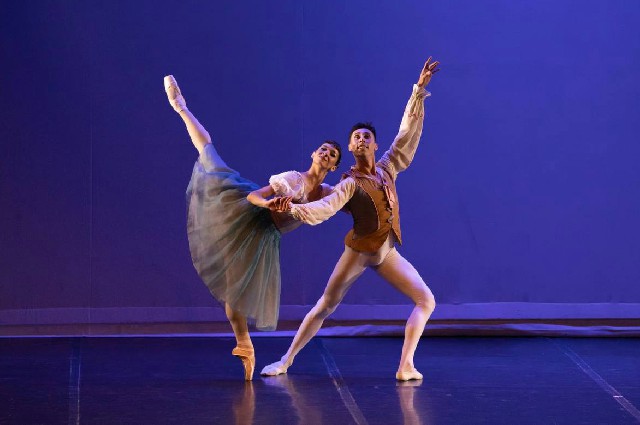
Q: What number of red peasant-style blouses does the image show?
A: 0